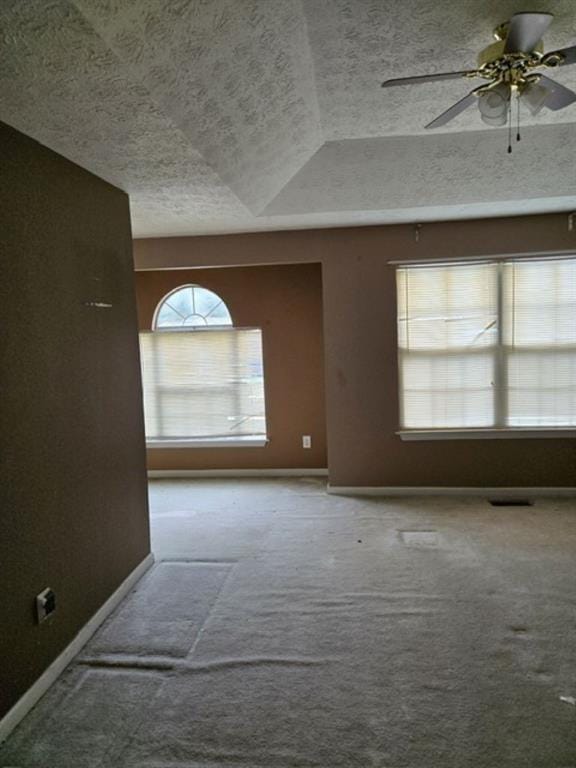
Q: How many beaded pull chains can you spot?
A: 2